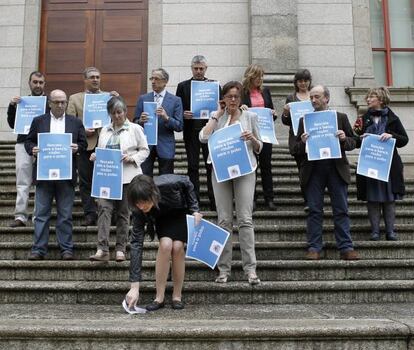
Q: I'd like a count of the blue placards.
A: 12